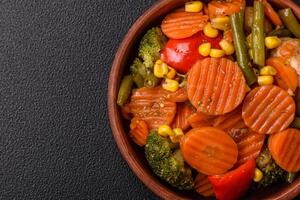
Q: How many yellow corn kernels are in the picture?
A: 15